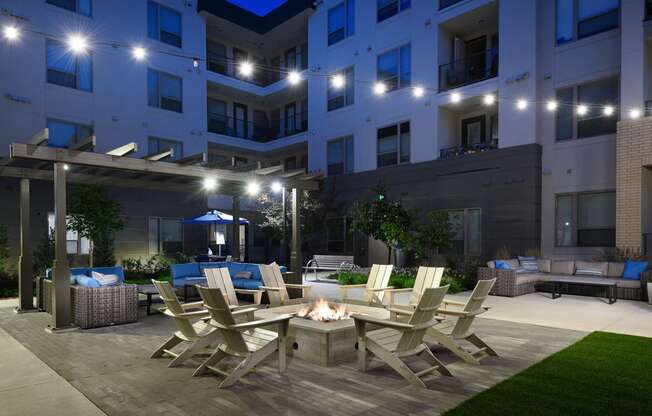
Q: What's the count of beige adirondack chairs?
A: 8